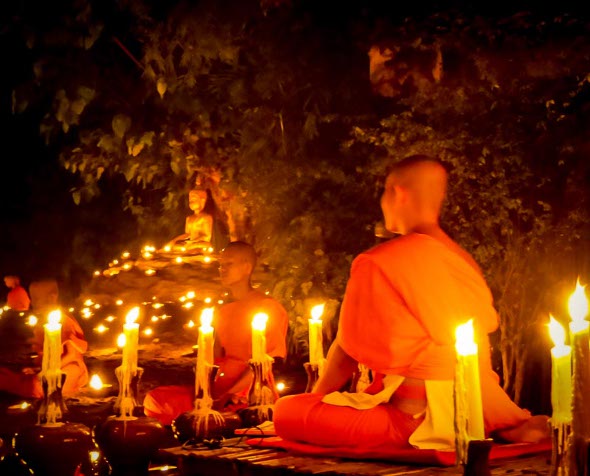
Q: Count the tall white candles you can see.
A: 8